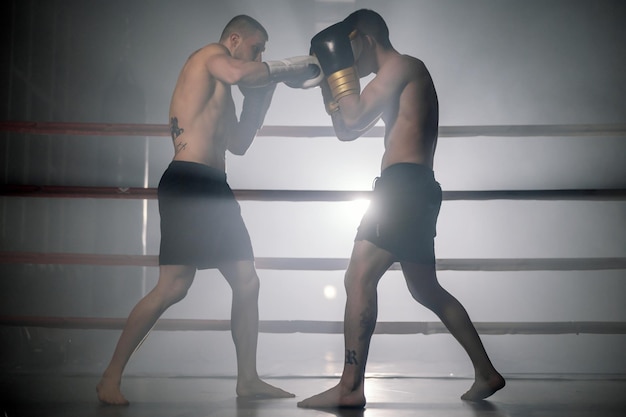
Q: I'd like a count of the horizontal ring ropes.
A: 4